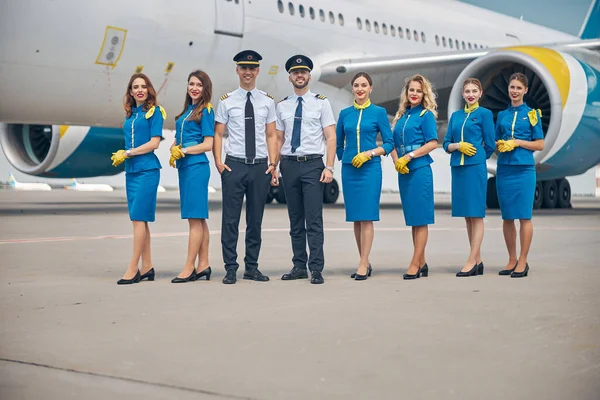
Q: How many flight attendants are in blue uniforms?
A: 6